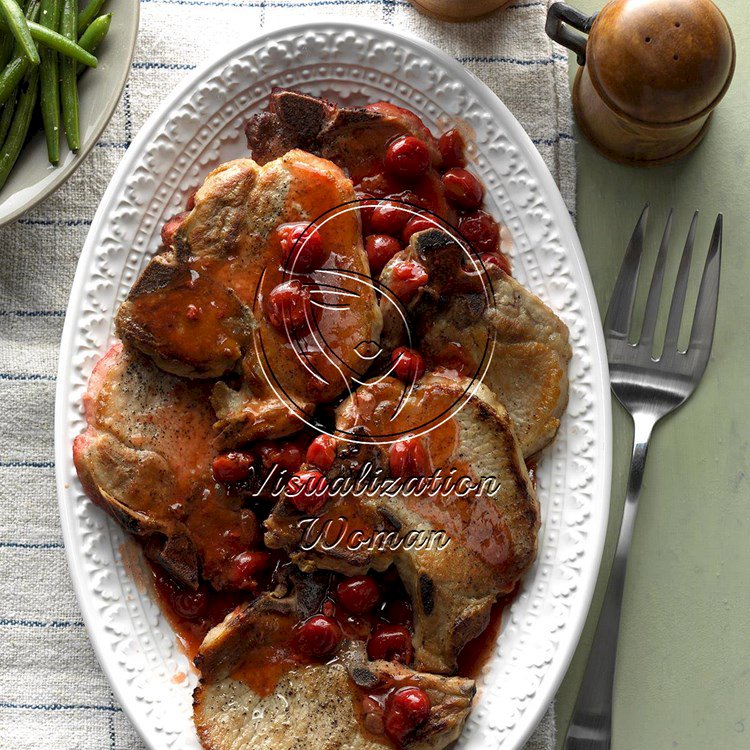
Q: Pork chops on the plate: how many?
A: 6